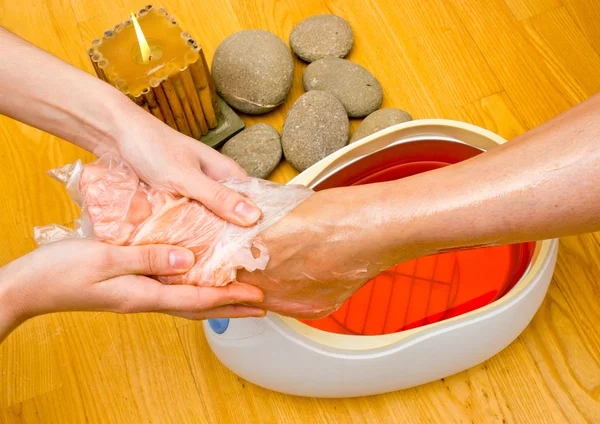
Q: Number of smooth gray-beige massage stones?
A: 6